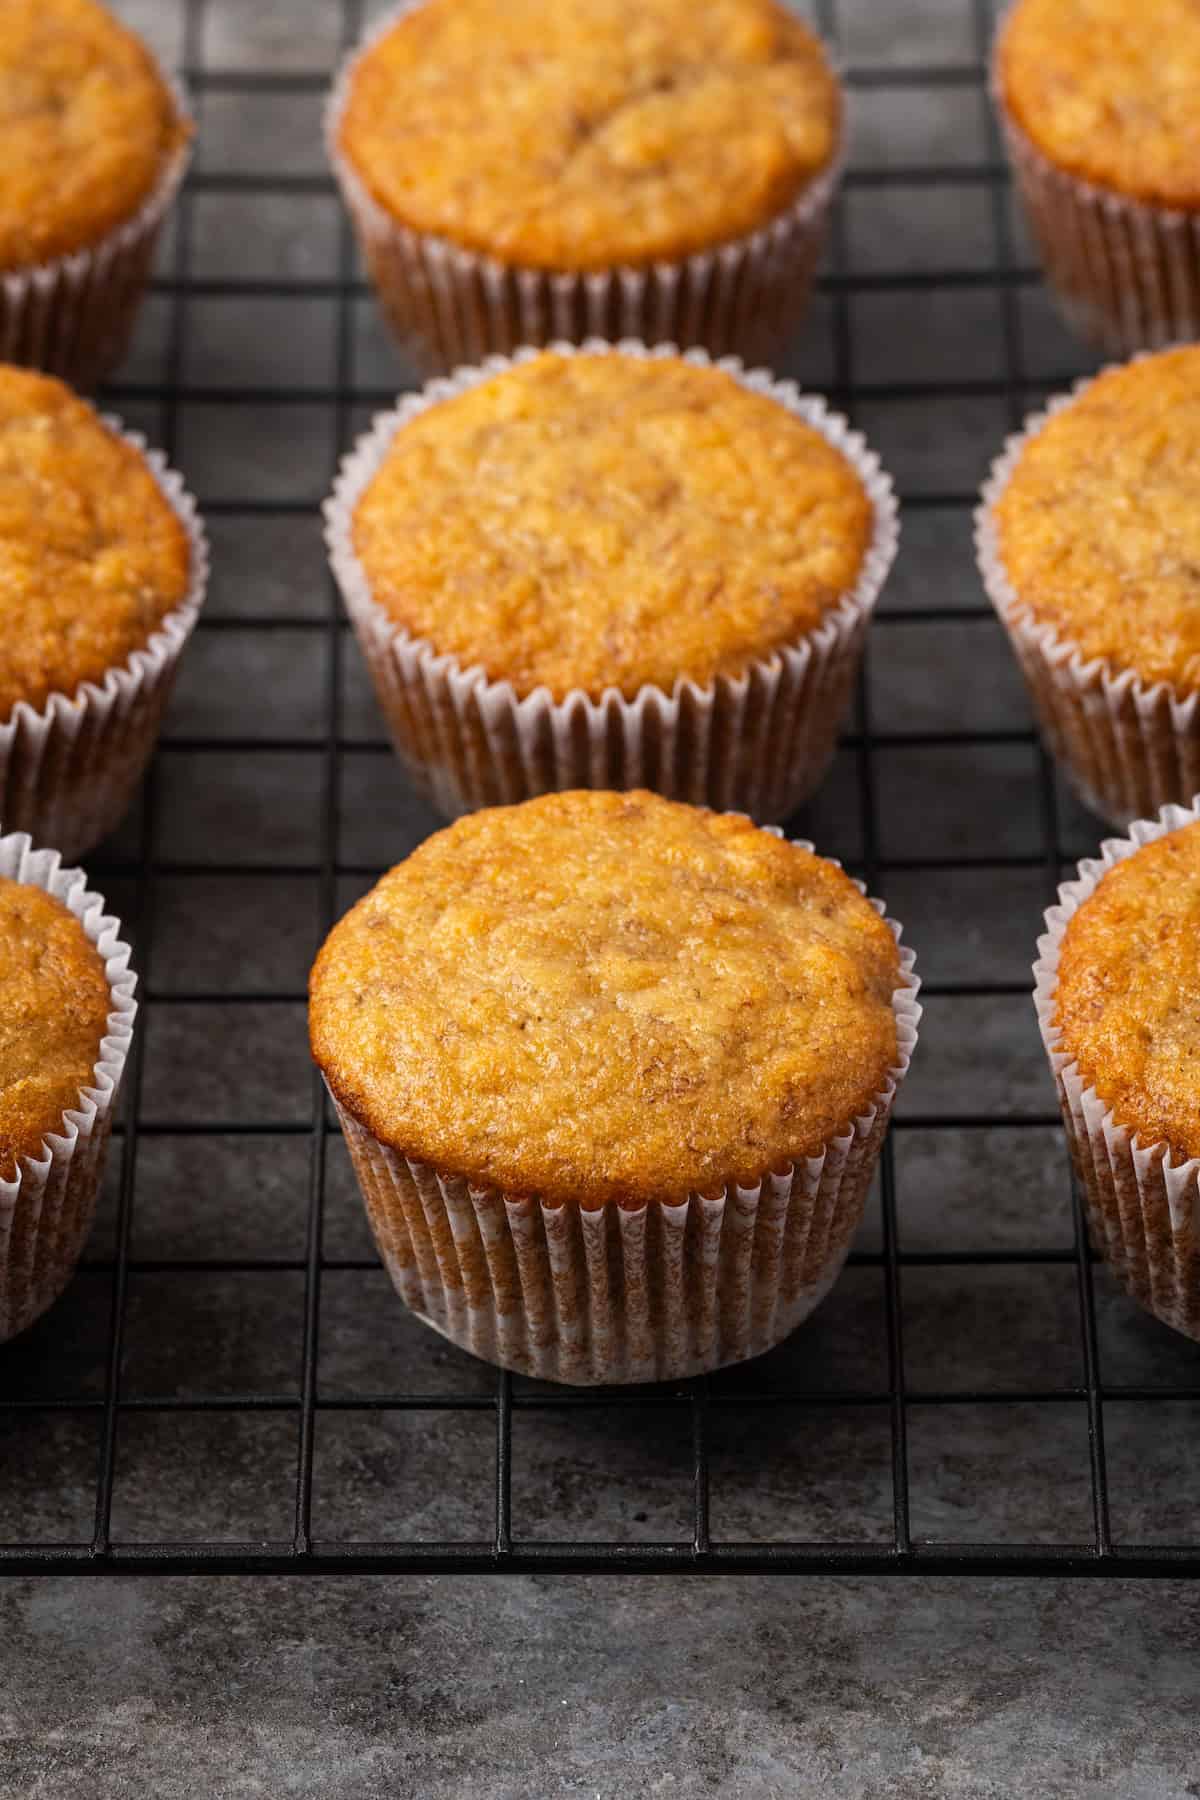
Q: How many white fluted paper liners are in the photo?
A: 9